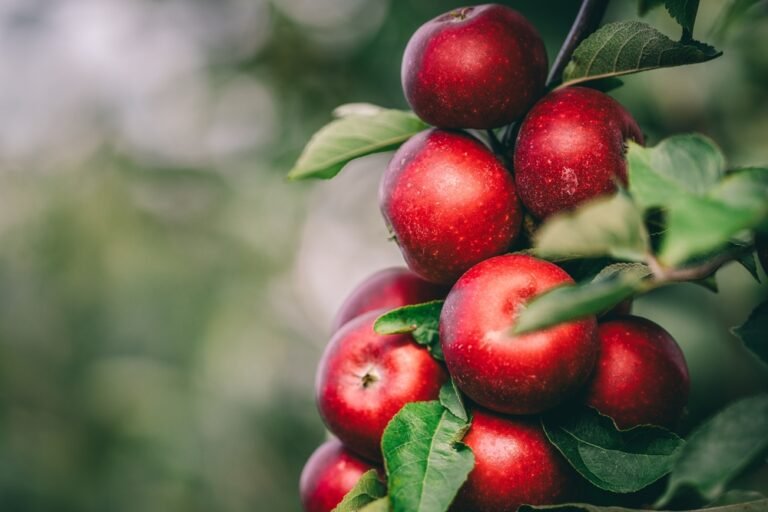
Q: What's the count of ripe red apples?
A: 9